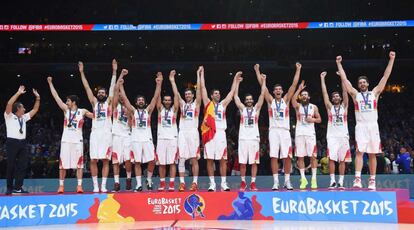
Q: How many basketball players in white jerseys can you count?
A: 12